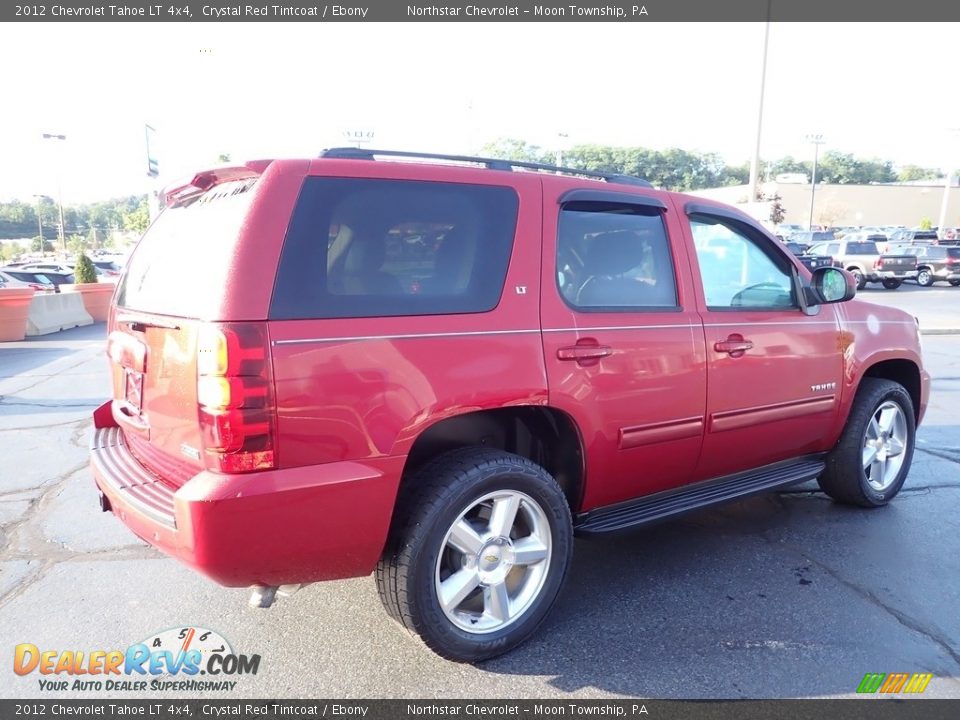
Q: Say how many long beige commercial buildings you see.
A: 1